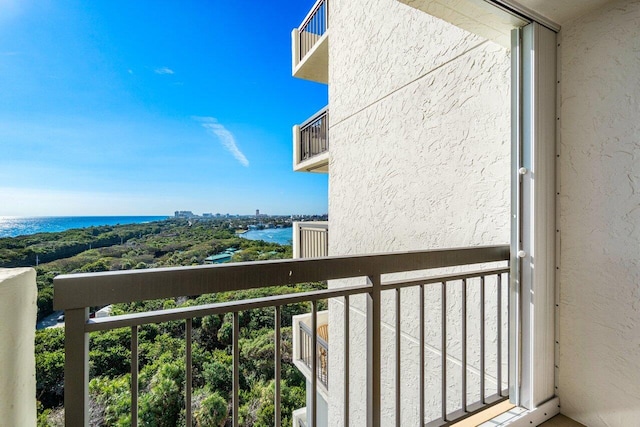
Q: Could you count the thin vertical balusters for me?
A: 12